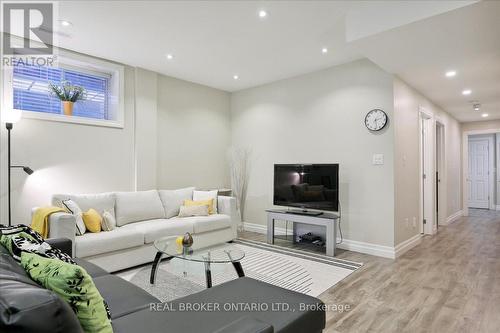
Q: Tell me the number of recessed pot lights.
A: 8